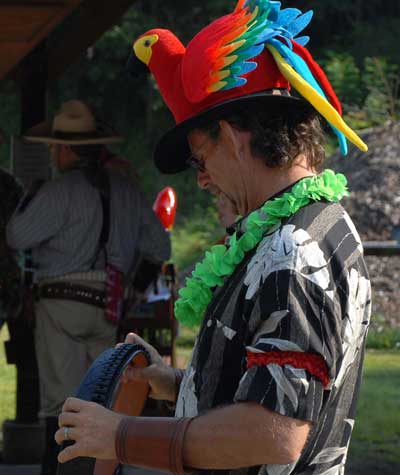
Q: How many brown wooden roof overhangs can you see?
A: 1